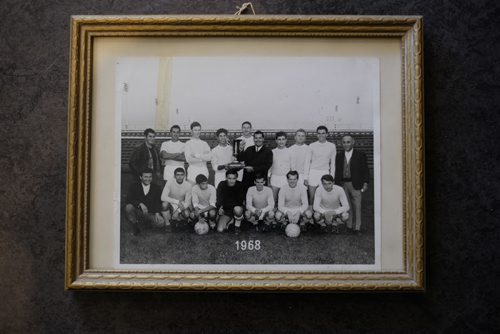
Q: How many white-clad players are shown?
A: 12